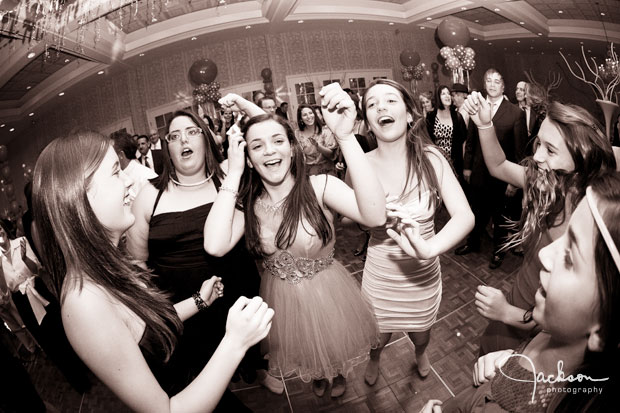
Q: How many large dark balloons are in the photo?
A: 3